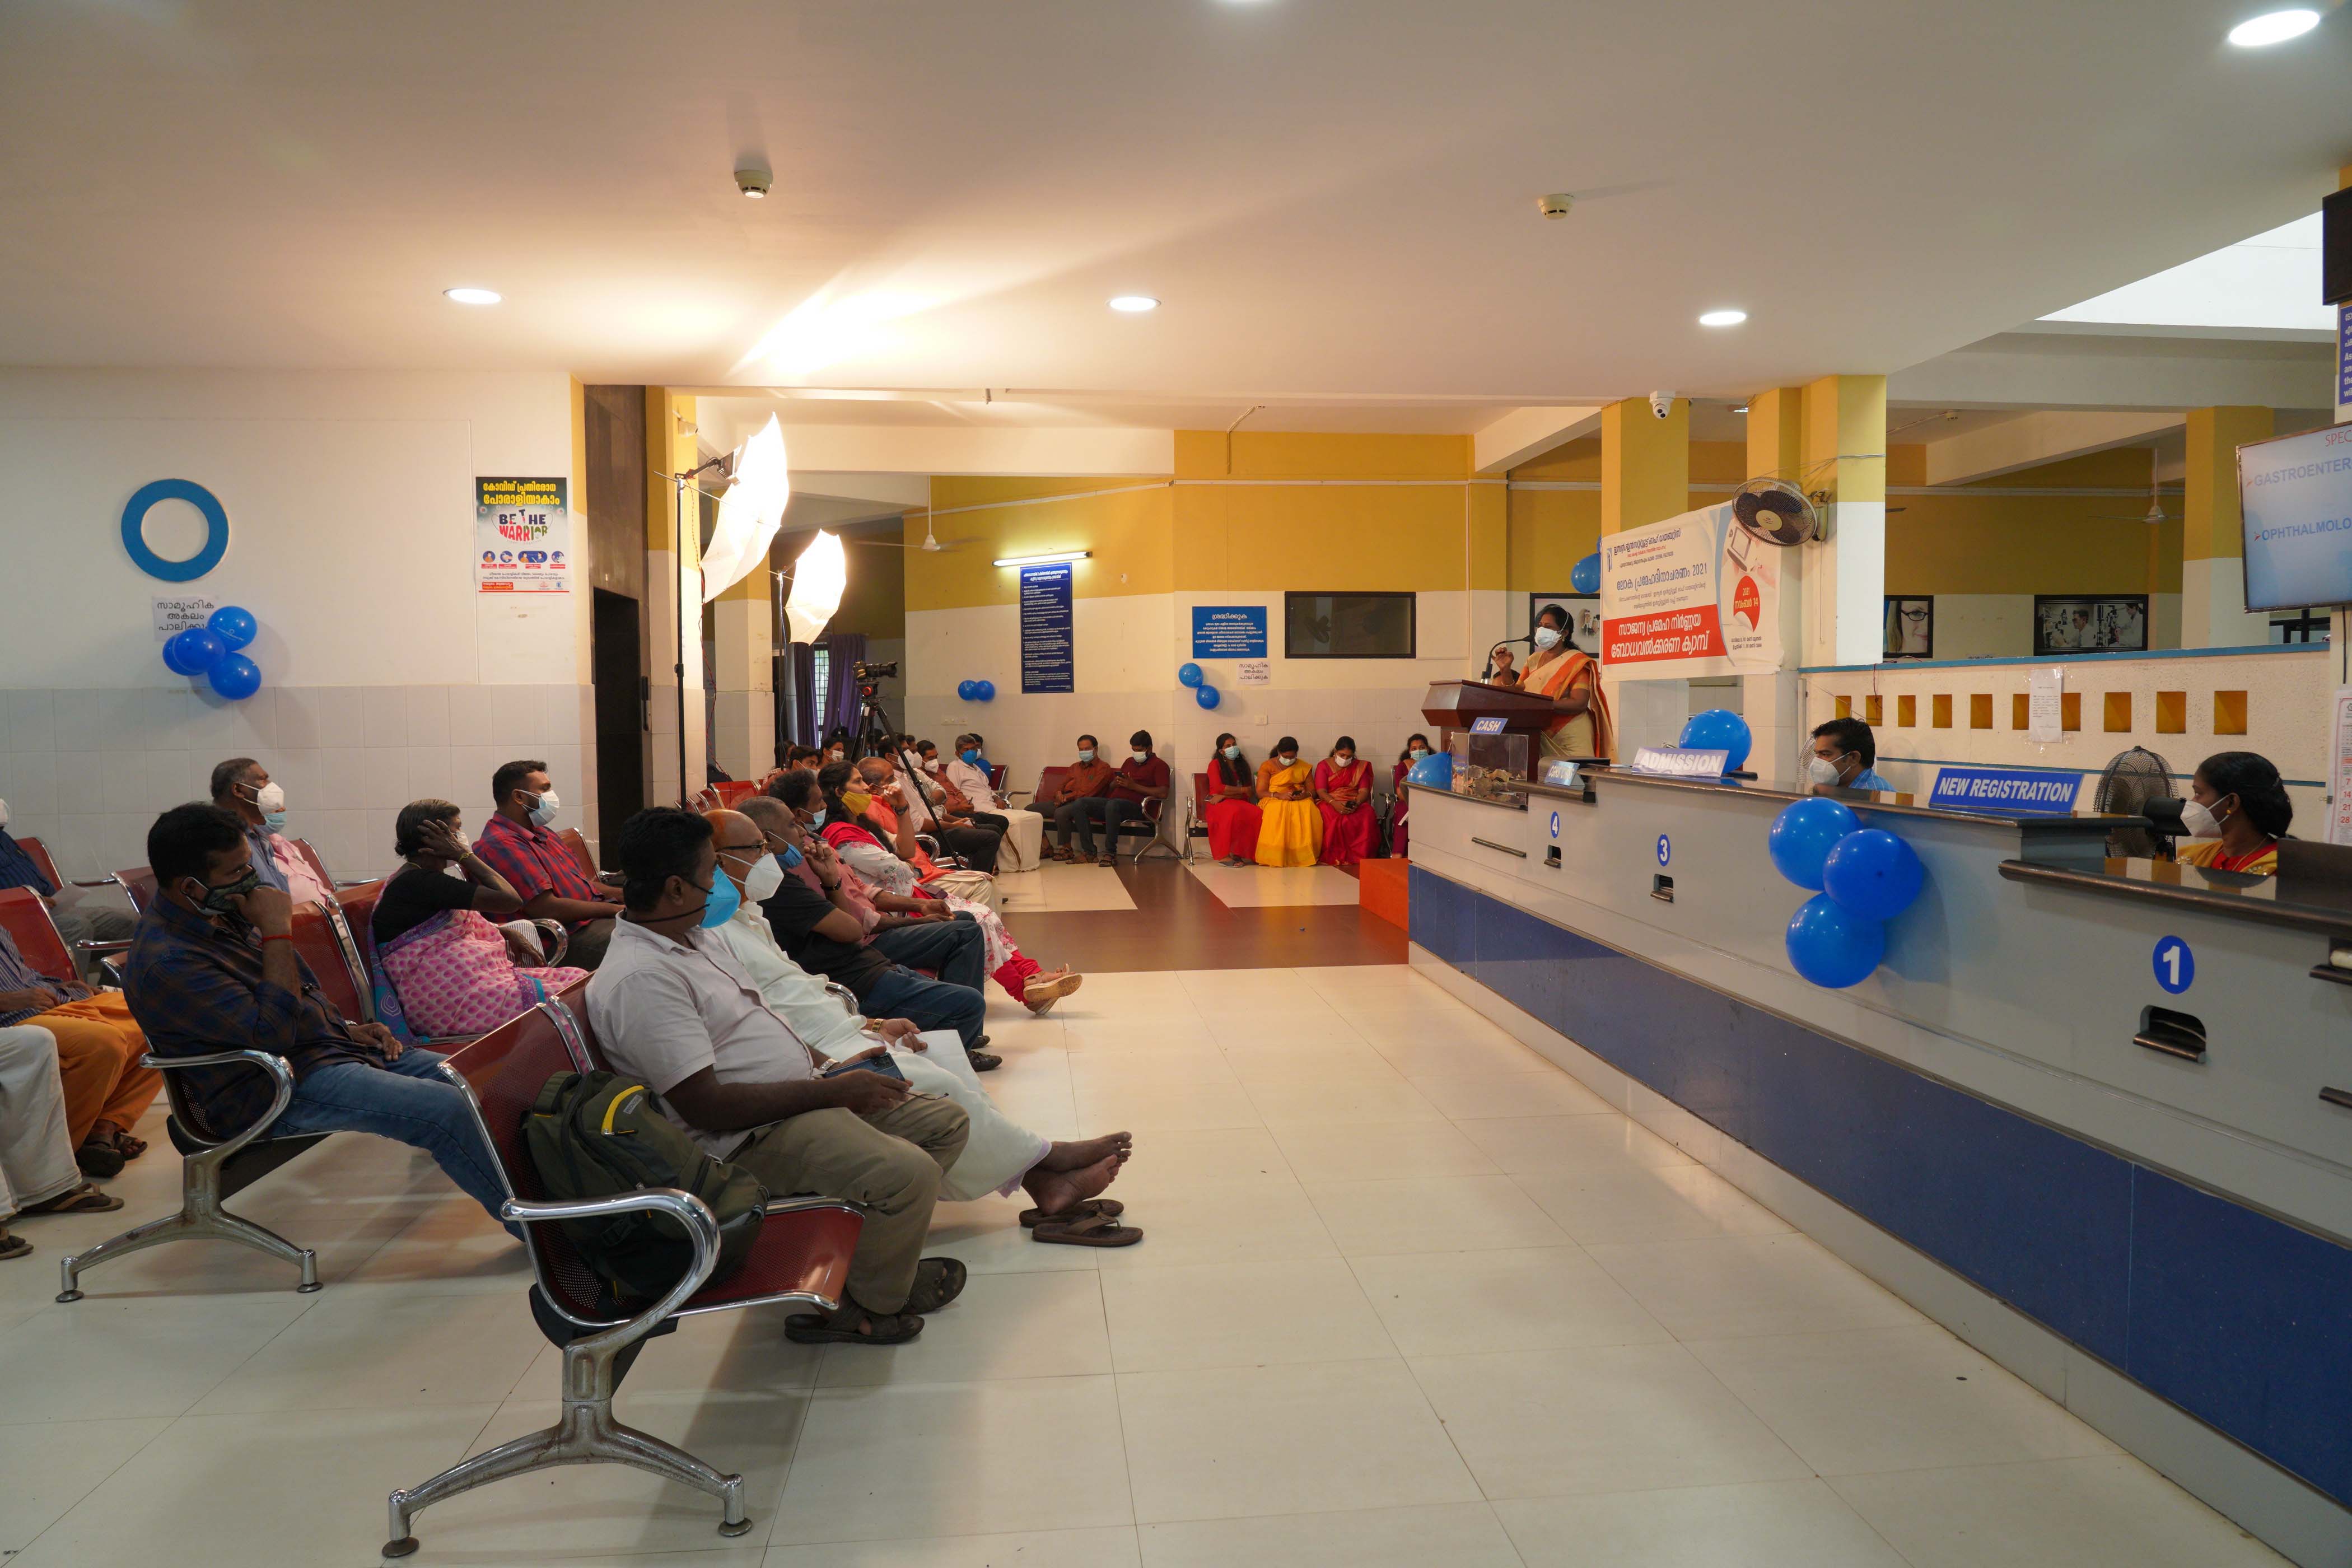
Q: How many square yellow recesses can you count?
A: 10